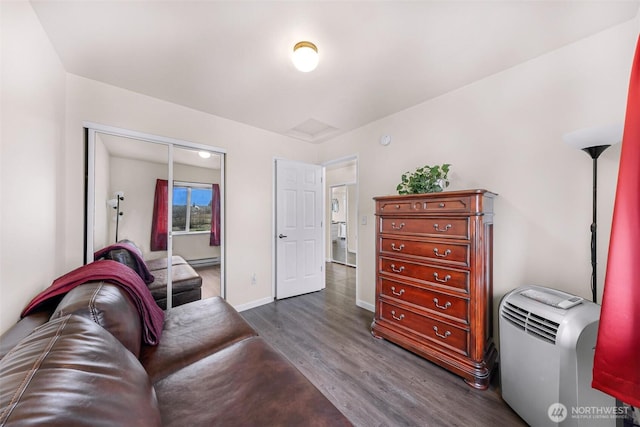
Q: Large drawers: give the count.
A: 5